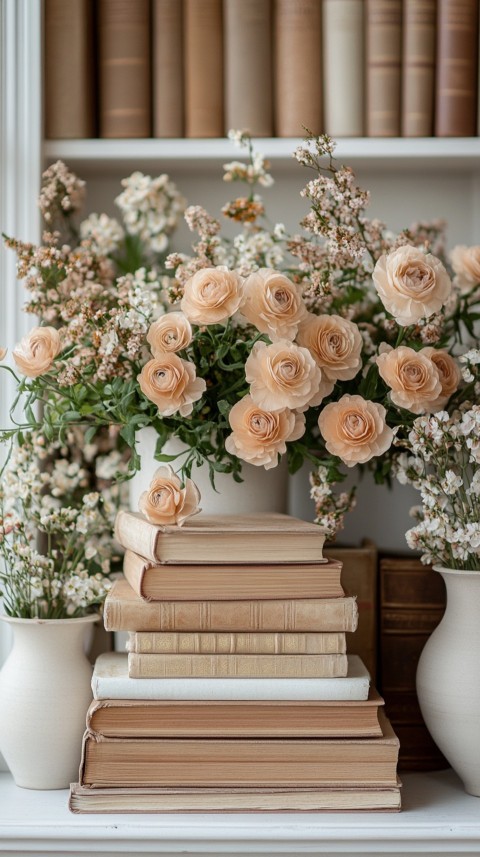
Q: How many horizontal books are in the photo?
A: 9